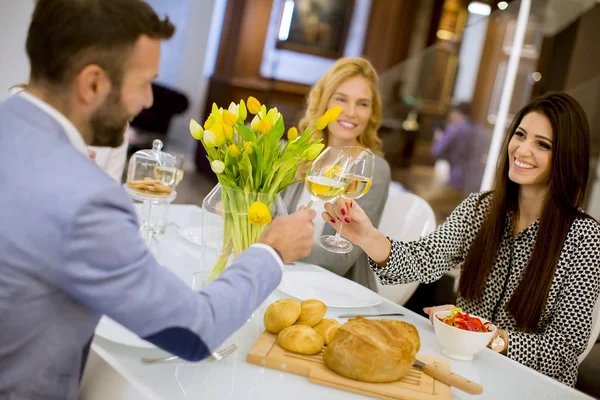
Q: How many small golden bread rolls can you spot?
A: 4